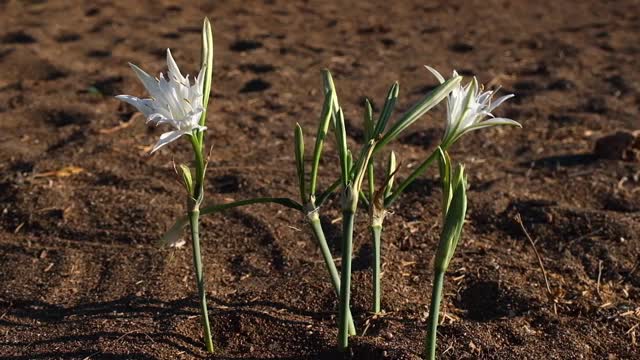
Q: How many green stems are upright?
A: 5